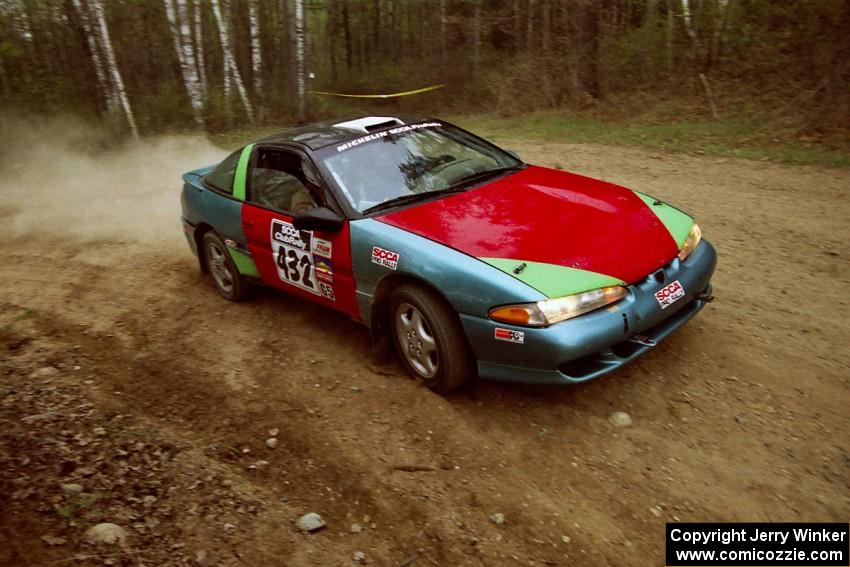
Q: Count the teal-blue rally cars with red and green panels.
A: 1